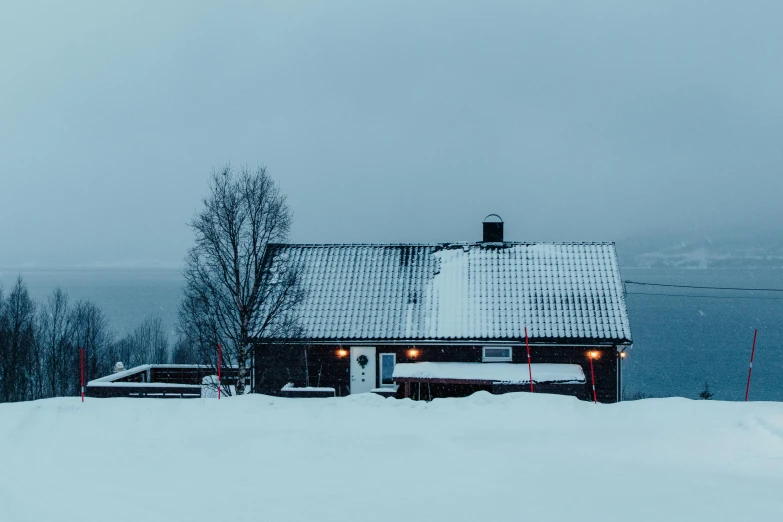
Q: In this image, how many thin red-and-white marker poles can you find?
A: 5